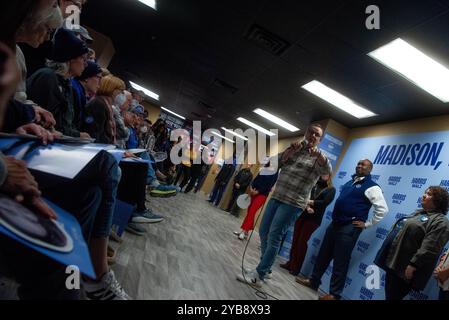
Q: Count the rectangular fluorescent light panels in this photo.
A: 9